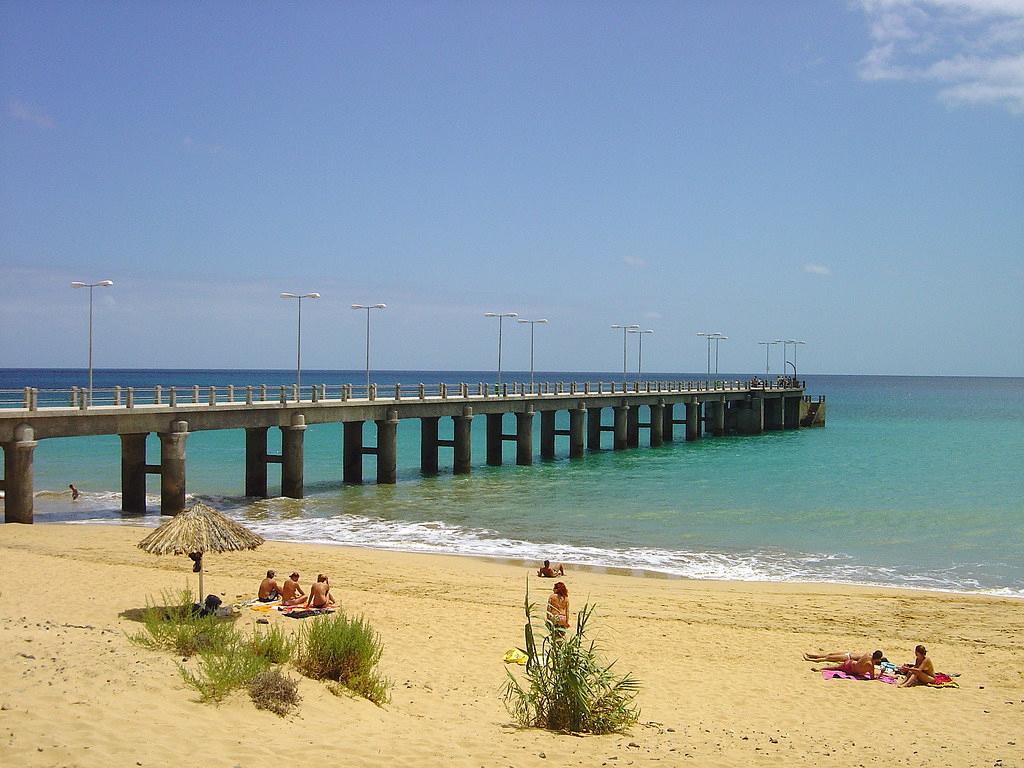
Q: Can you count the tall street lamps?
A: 12